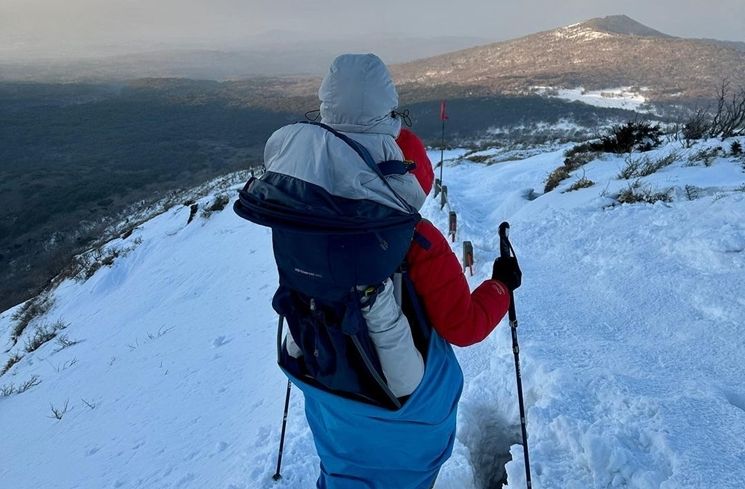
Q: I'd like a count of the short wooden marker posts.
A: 4